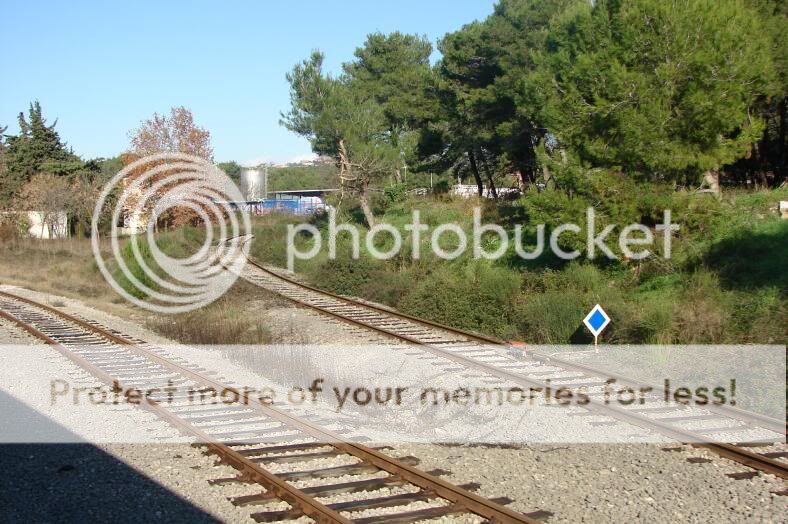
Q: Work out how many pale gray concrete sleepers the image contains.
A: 0